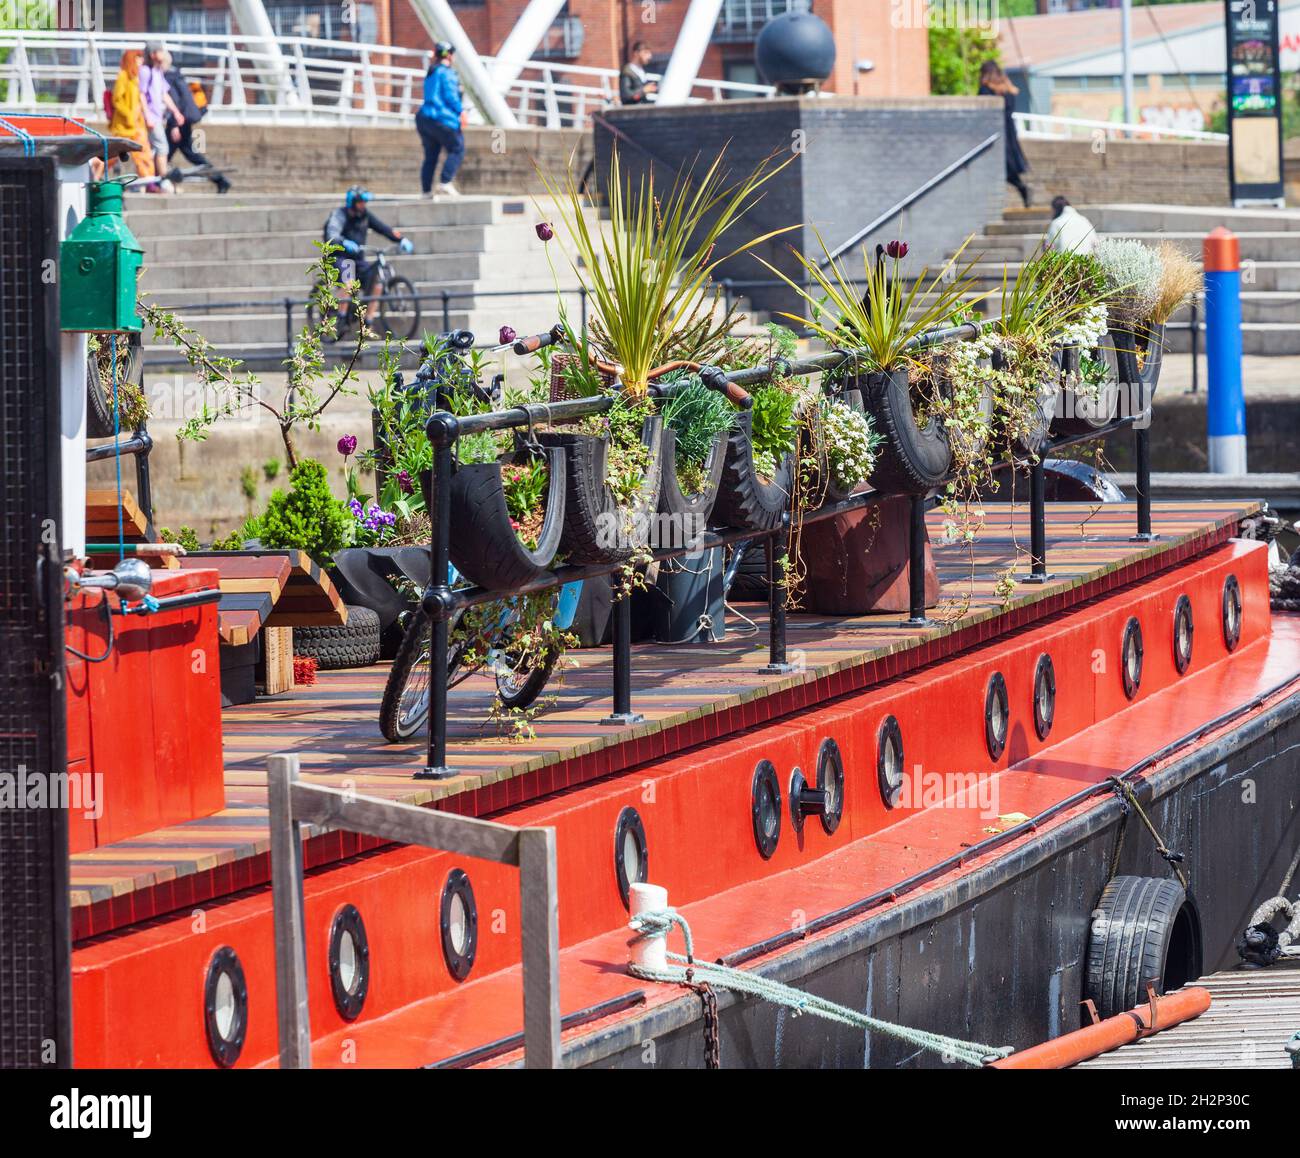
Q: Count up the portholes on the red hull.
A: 12